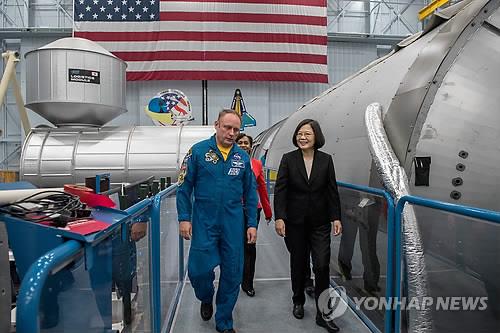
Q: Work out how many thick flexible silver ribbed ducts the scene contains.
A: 1